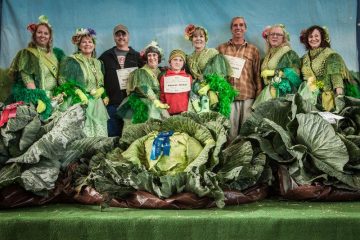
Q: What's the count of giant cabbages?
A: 3